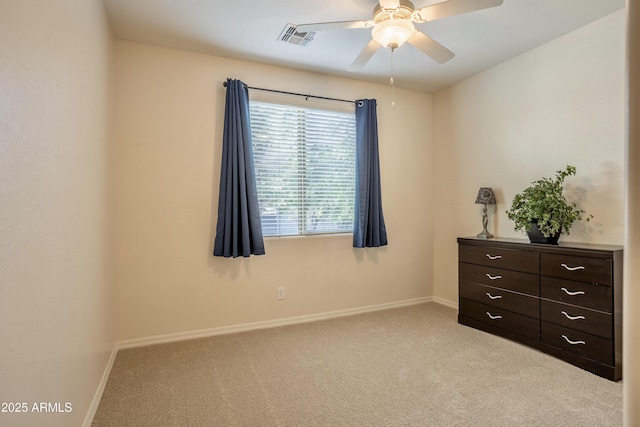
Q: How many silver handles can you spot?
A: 8